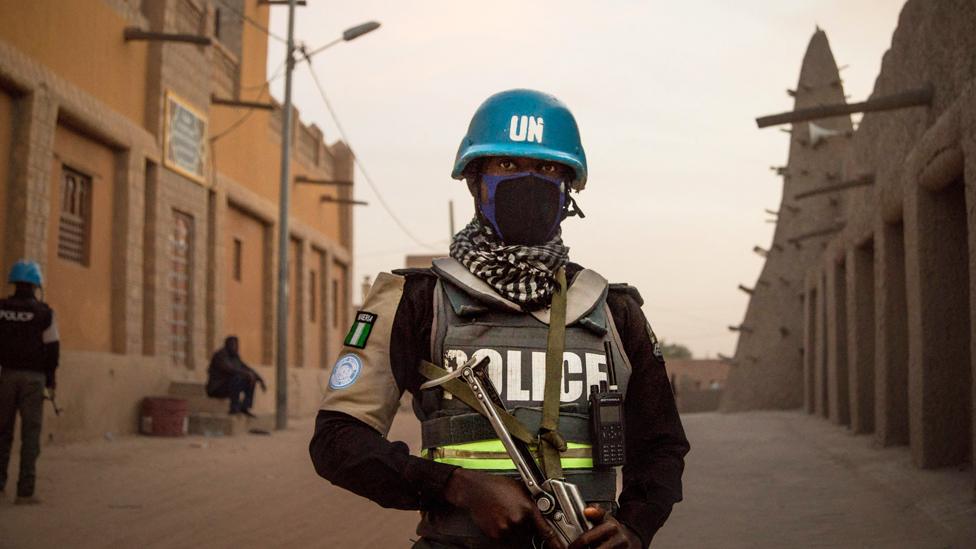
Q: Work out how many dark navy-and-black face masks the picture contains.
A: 1